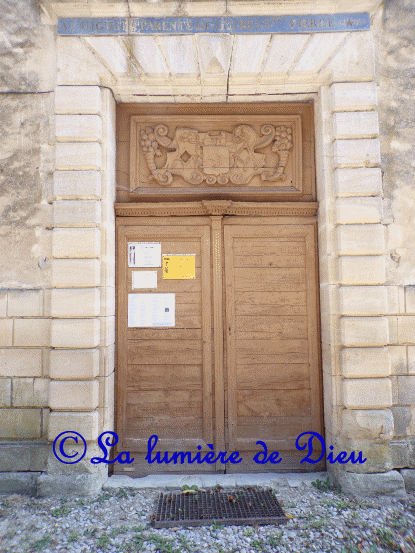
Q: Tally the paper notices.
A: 4